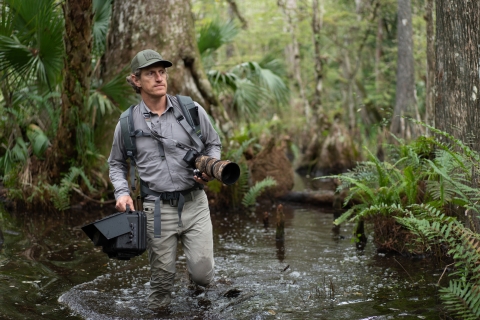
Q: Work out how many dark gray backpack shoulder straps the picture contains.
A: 2